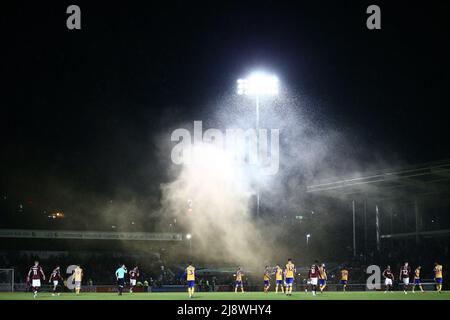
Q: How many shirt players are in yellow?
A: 10